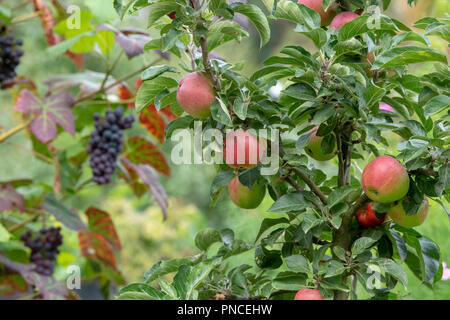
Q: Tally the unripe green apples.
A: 3